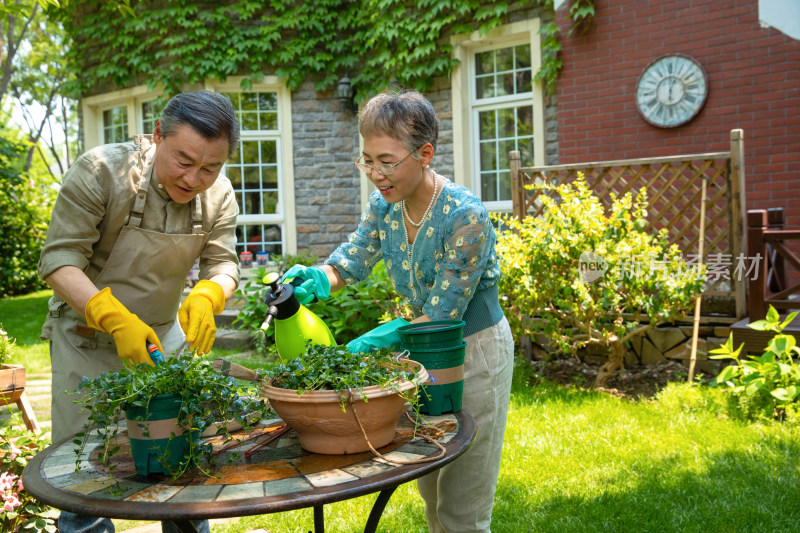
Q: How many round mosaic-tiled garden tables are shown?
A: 1